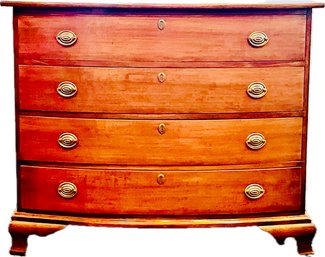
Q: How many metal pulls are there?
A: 8